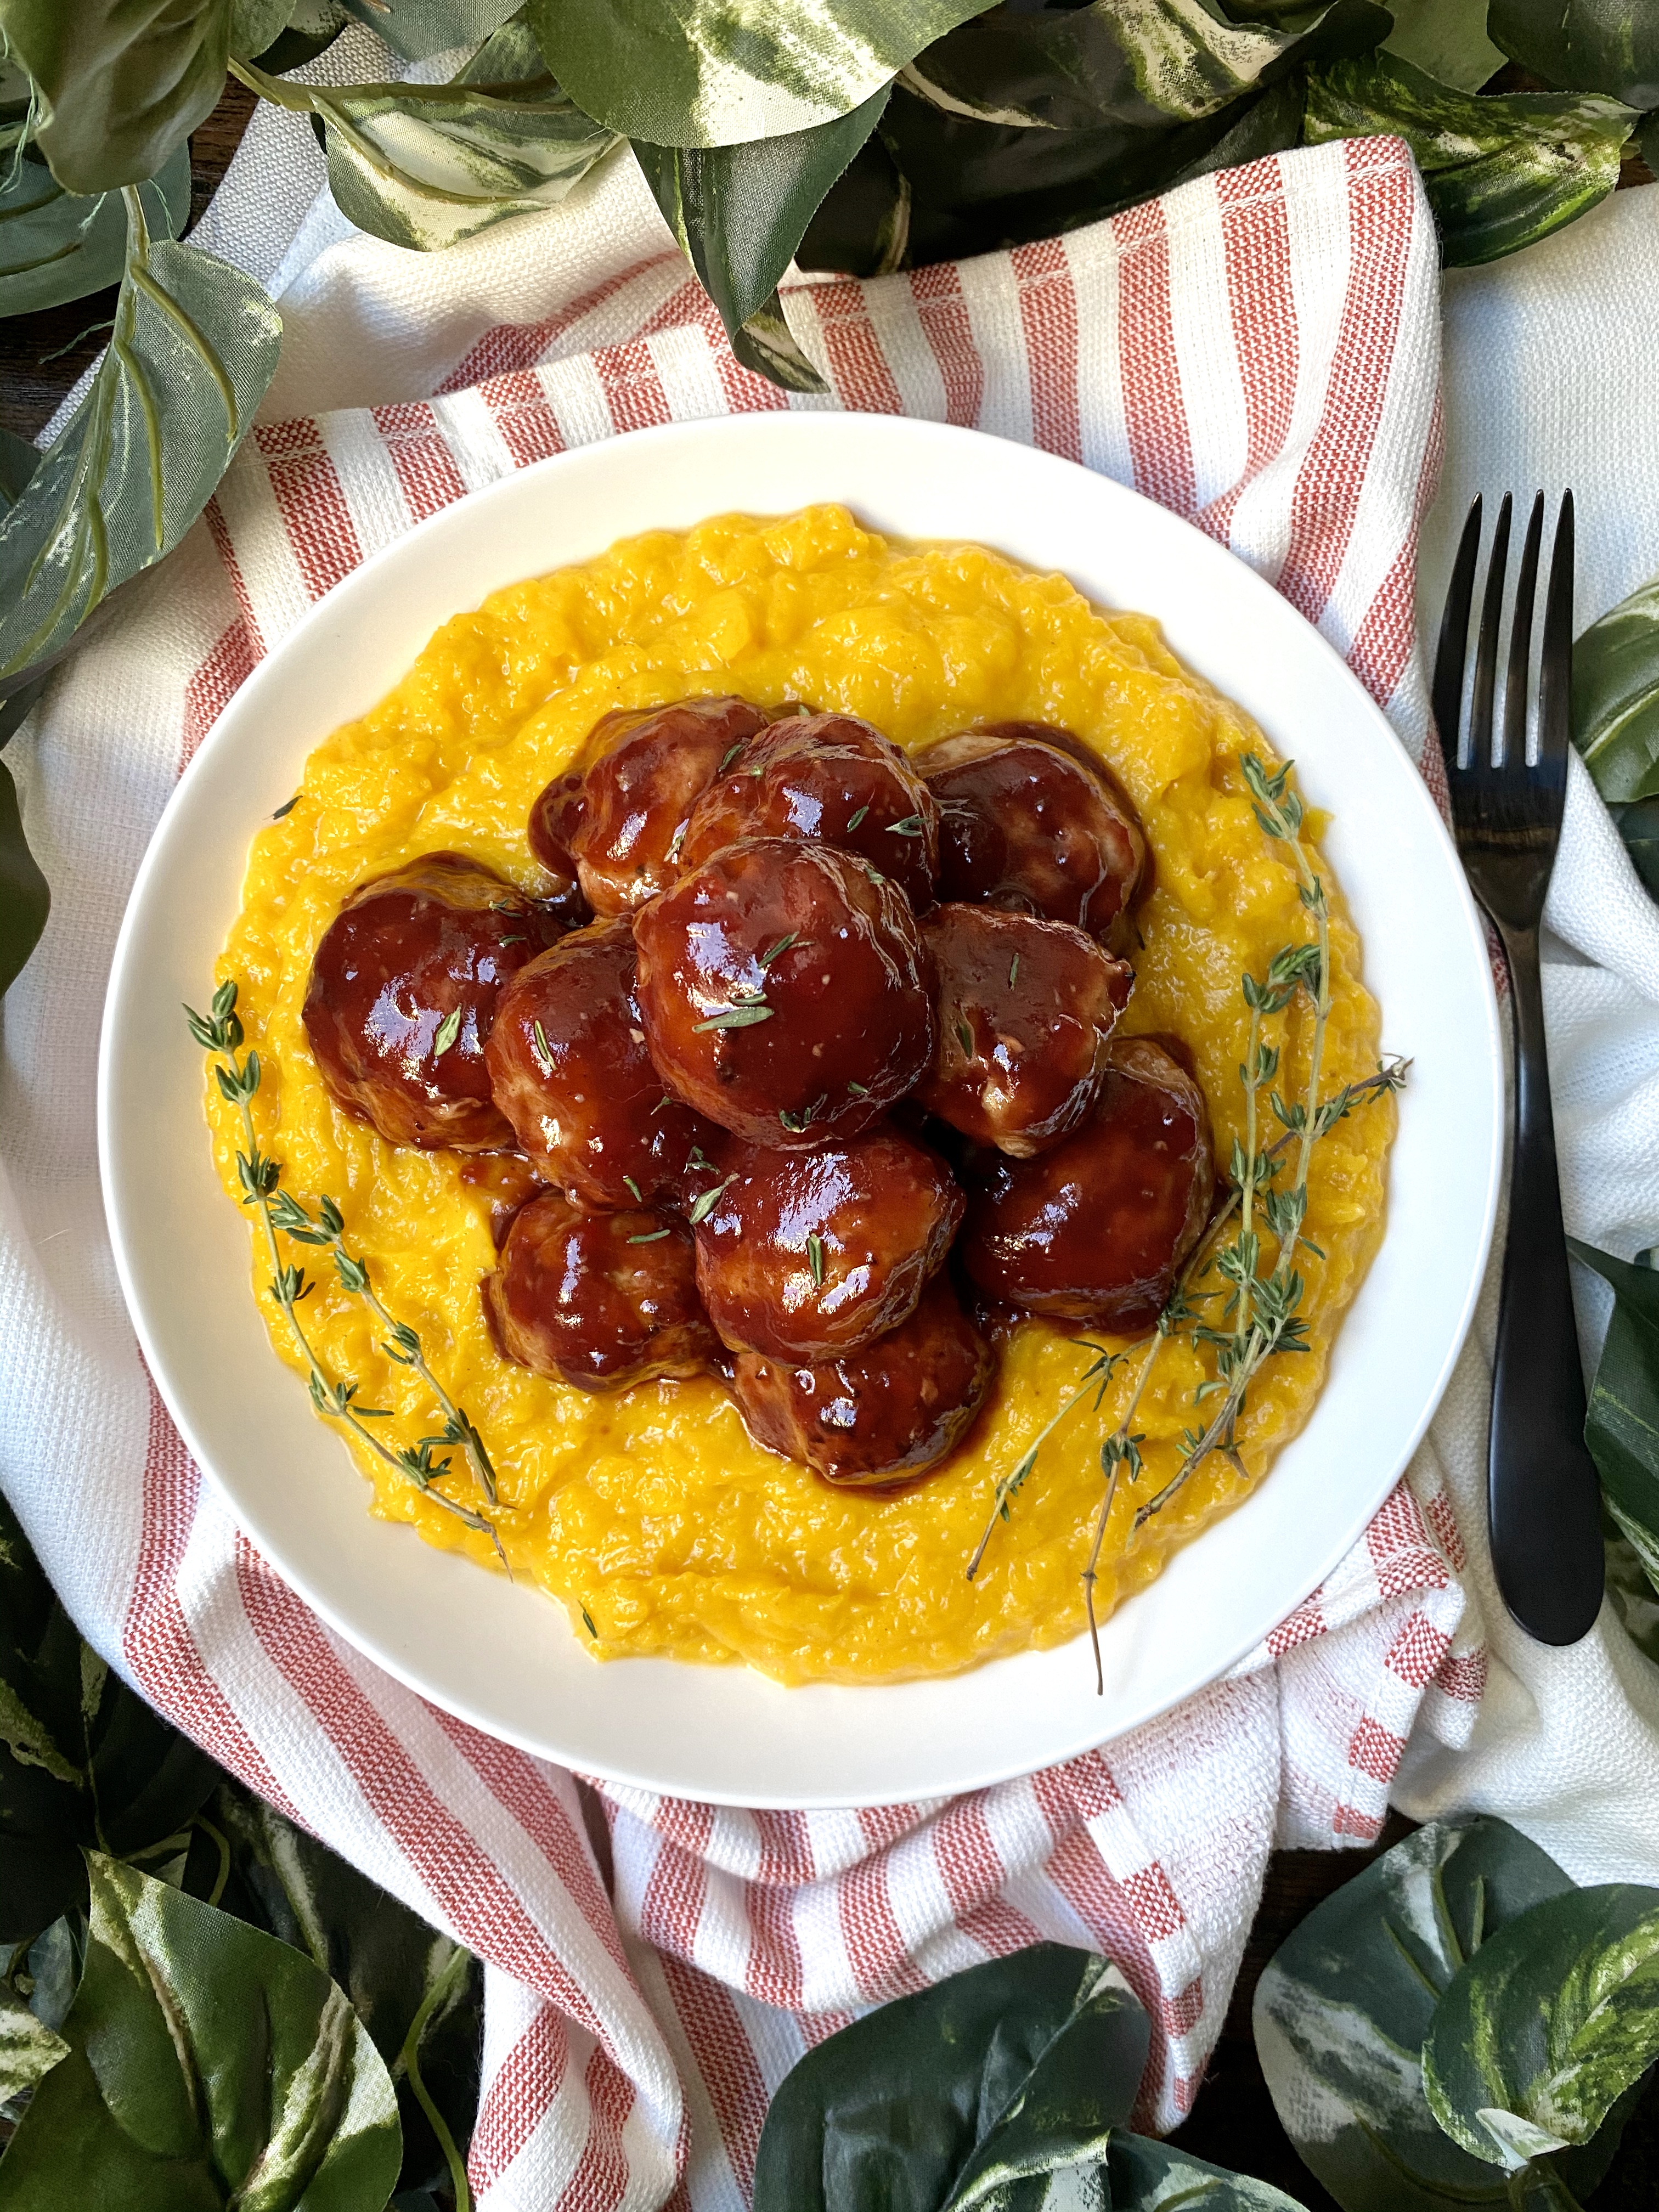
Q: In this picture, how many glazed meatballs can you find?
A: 11